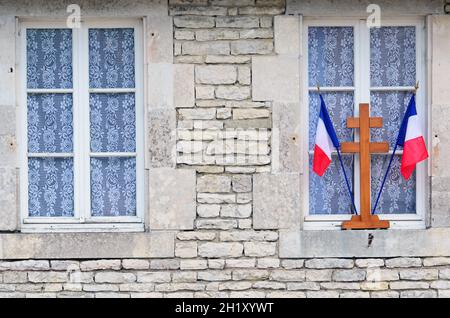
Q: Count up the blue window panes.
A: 12